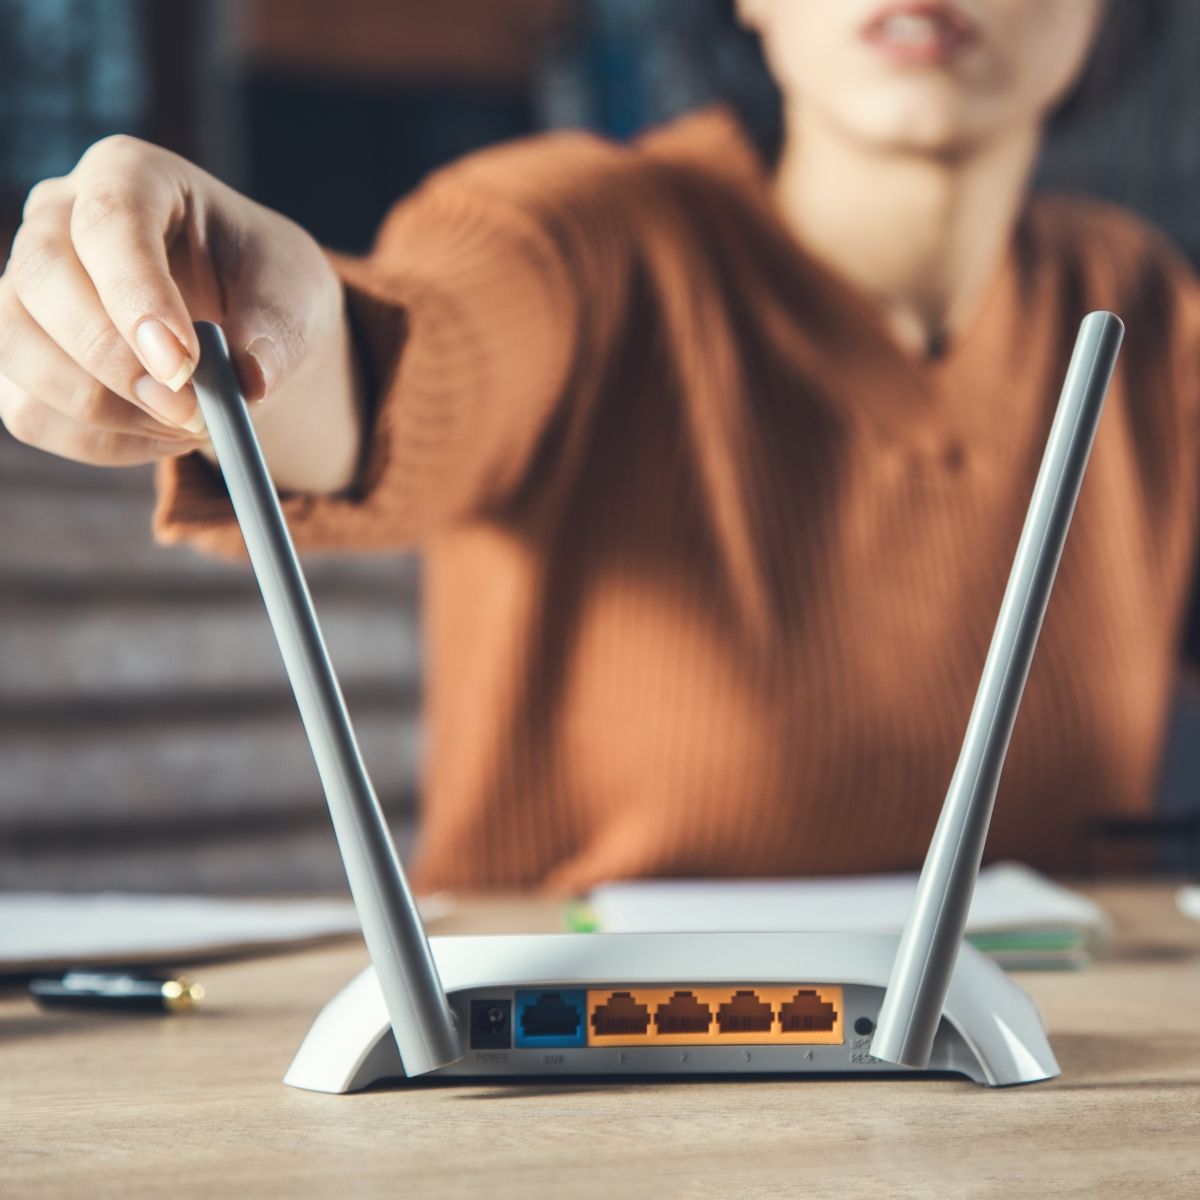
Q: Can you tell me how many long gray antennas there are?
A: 2